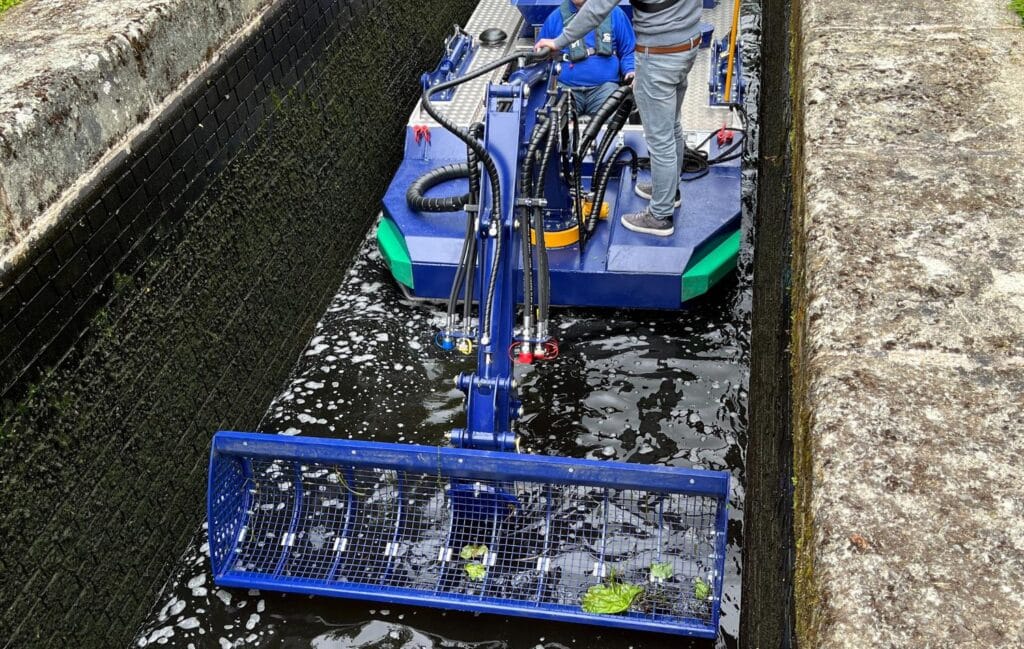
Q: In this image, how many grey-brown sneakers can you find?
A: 2